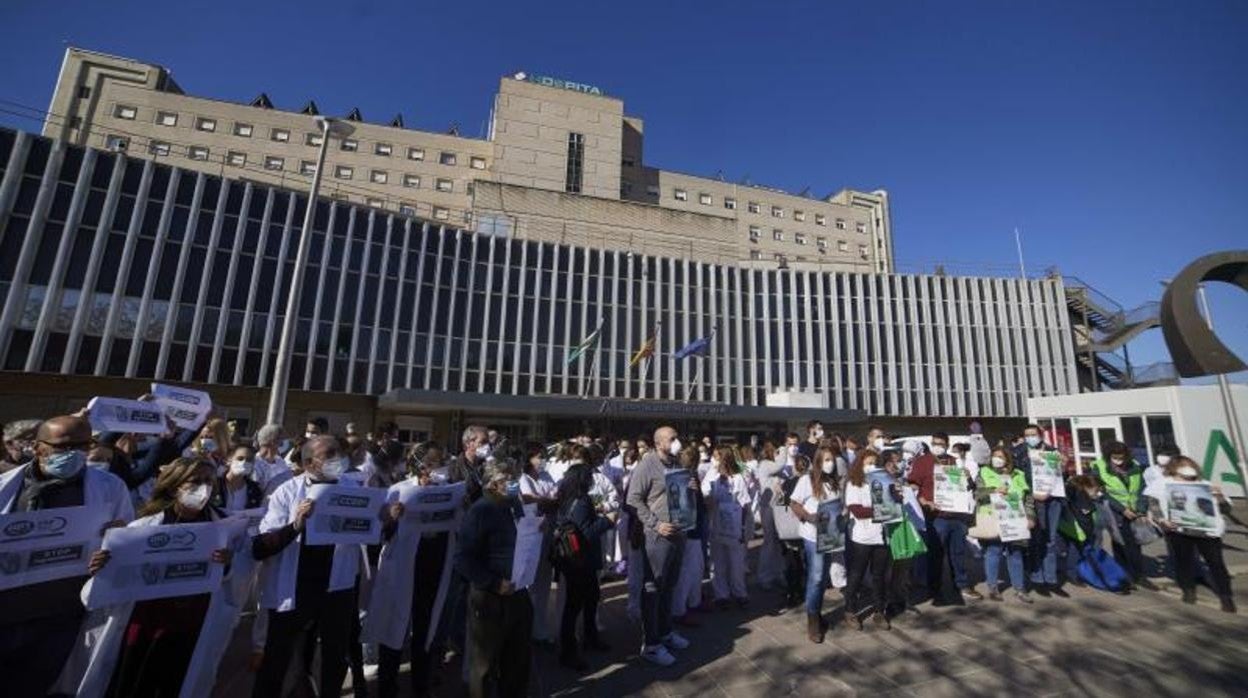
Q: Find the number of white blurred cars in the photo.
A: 1